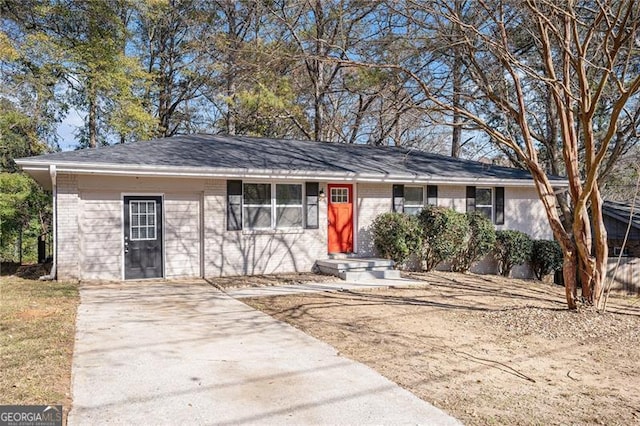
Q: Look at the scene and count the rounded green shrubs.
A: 5